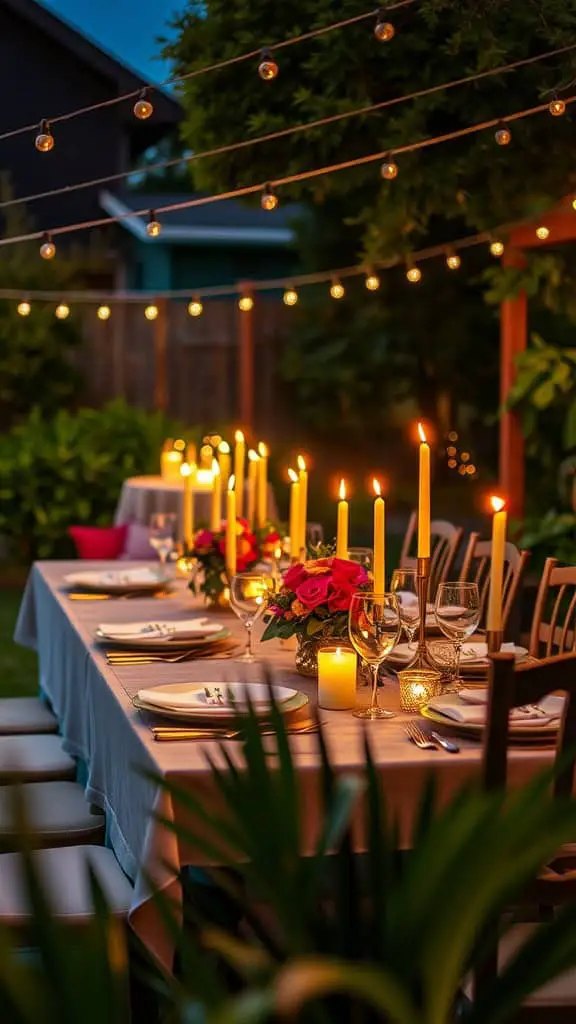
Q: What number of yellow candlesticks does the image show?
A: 13